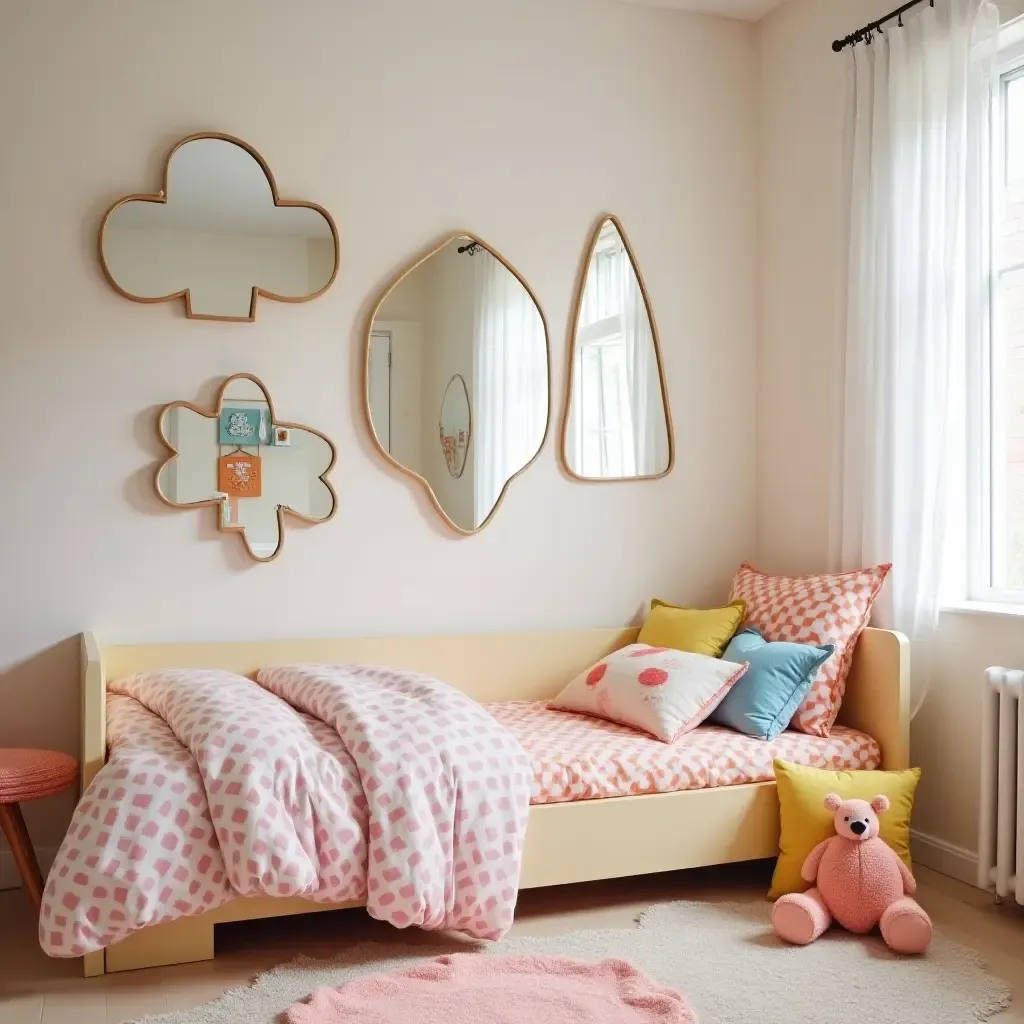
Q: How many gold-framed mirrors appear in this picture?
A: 4